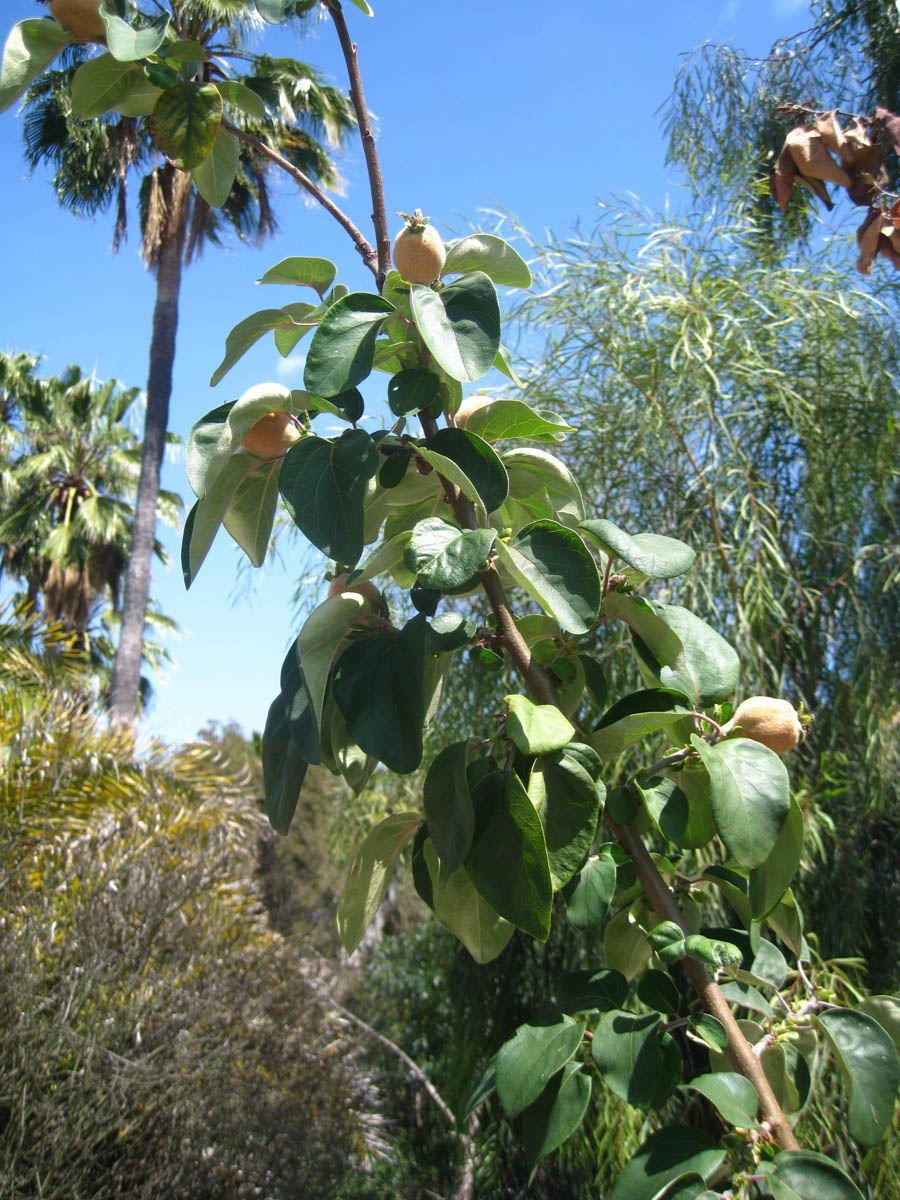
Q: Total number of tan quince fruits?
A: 6